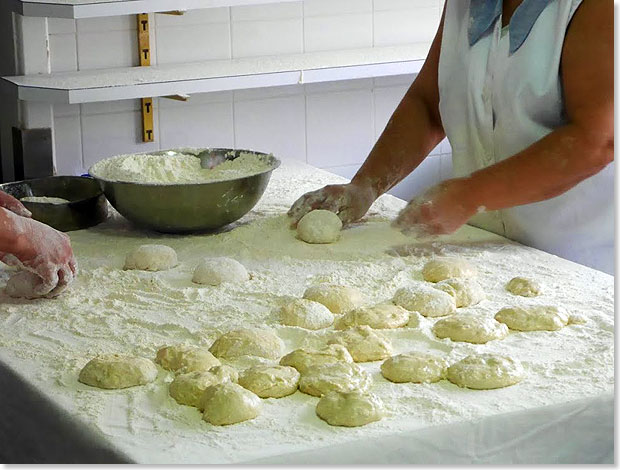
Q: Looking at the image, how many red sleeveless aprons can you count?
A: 0